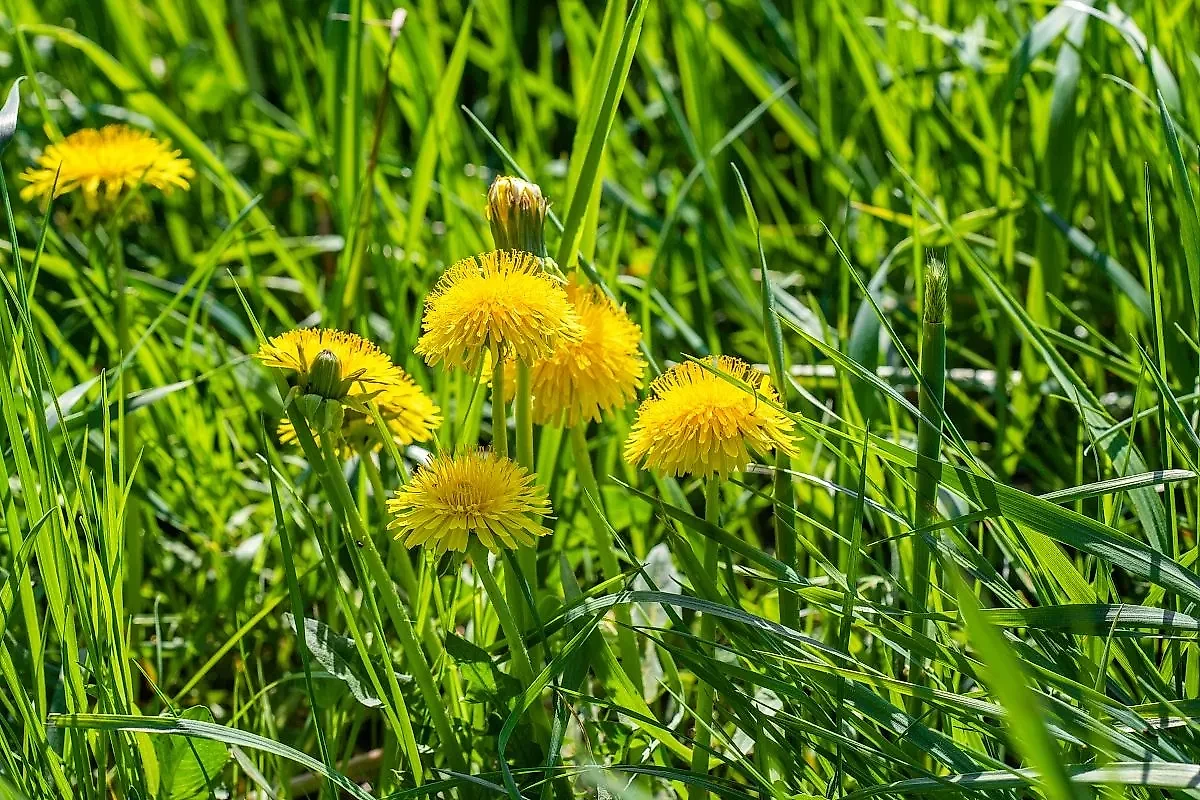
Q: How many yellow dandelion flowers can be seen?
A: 7